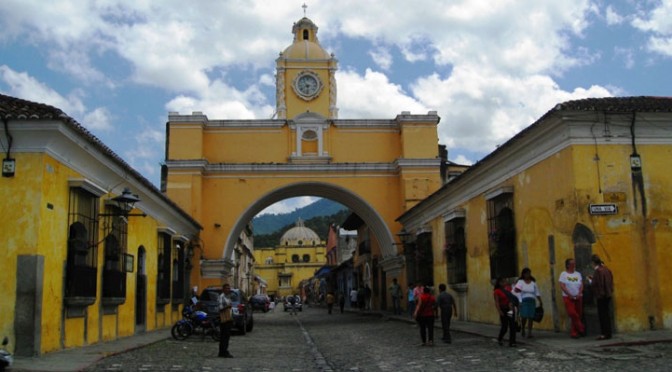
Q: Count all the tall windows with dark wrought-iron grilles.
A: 7